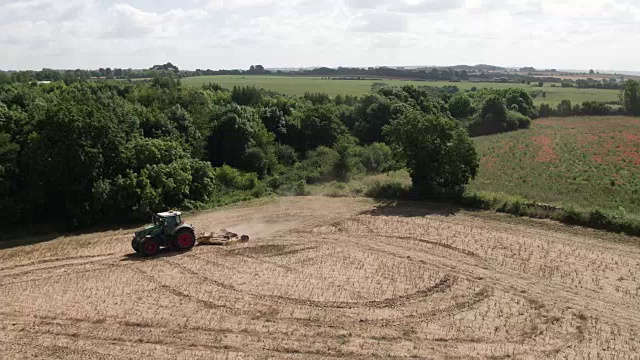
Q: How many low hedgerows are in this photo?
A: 1